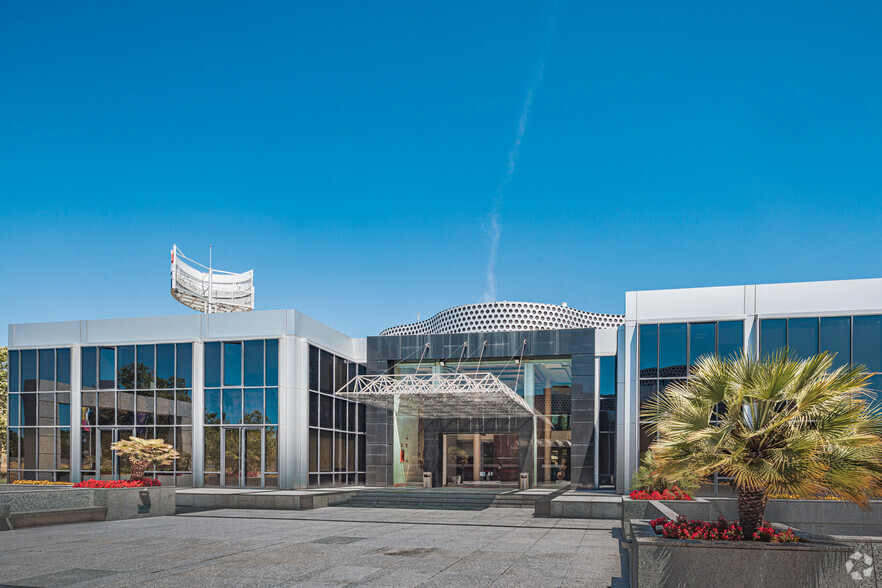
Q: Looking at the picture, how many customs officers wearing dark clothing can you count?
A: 0